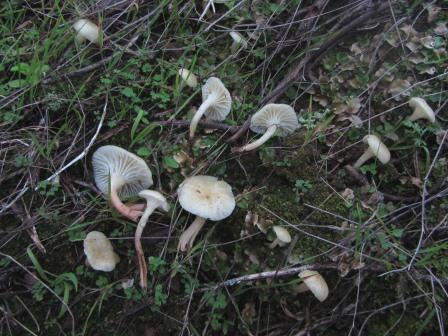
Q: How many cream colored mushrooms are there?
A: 13